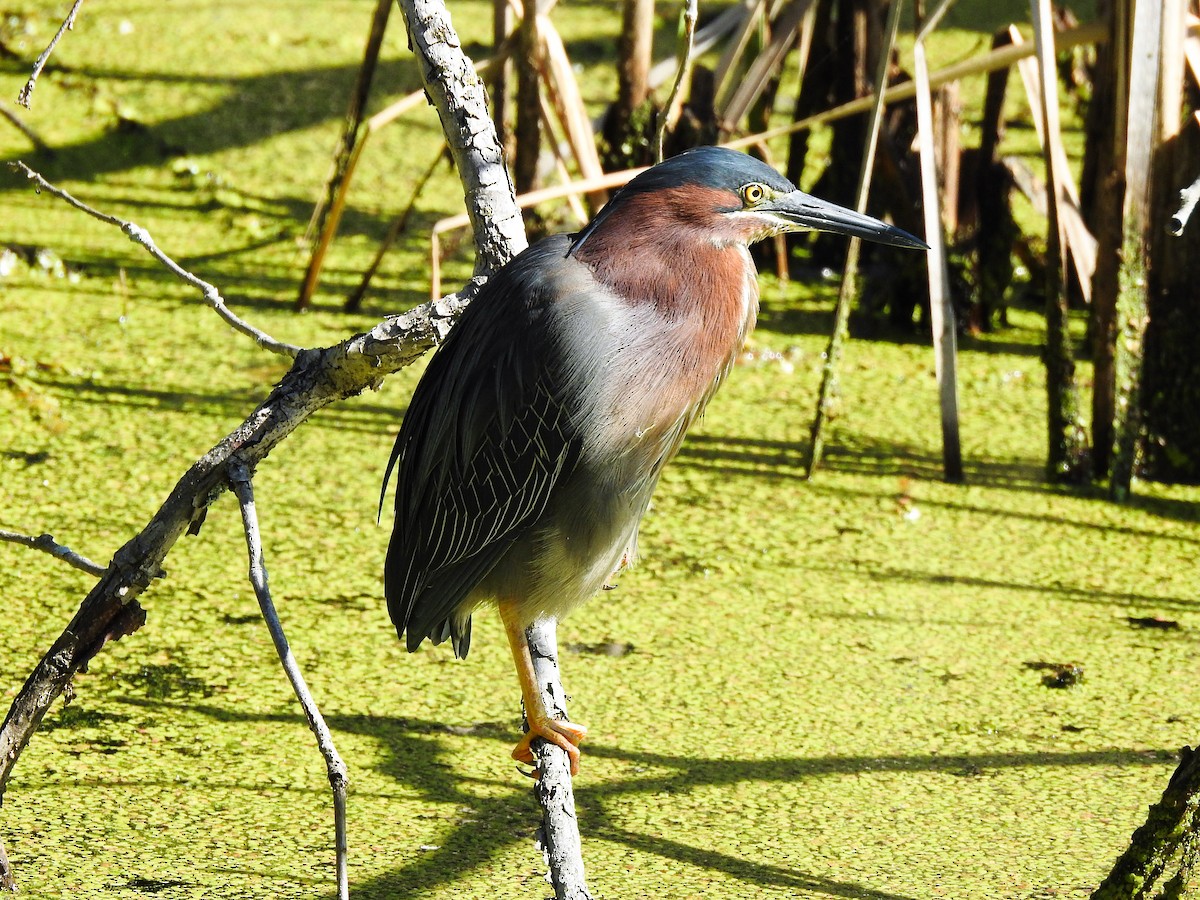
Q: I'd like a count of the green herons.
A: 1